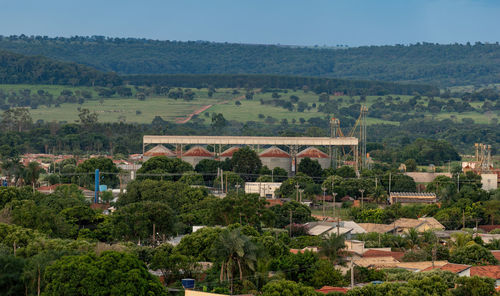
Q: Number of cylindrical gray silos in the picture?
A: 5